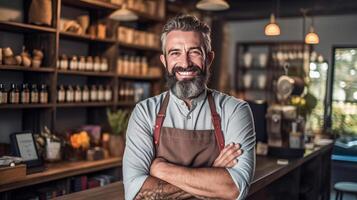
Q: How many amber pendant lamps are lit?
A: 2